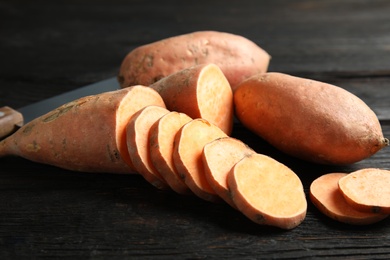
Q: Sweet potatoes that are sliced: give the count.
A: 2